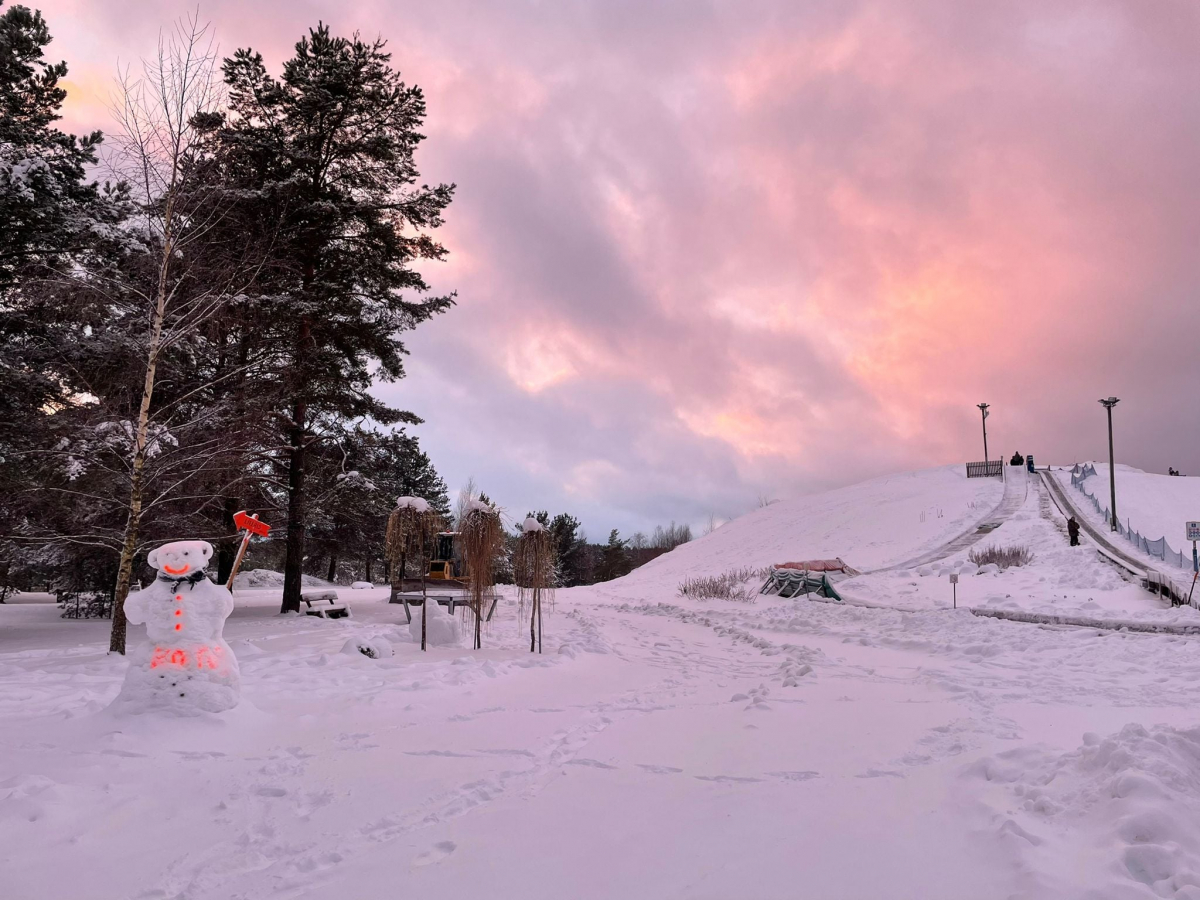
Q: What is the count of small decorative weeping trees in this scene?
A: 3